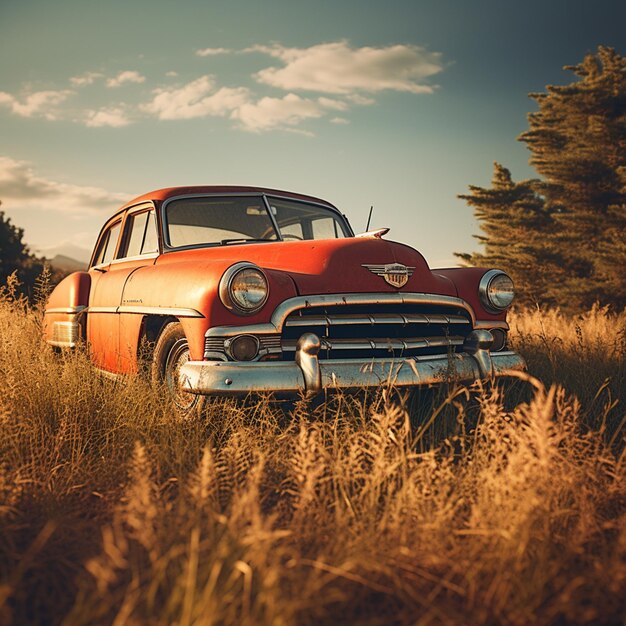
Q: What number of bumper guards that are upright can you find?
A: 2